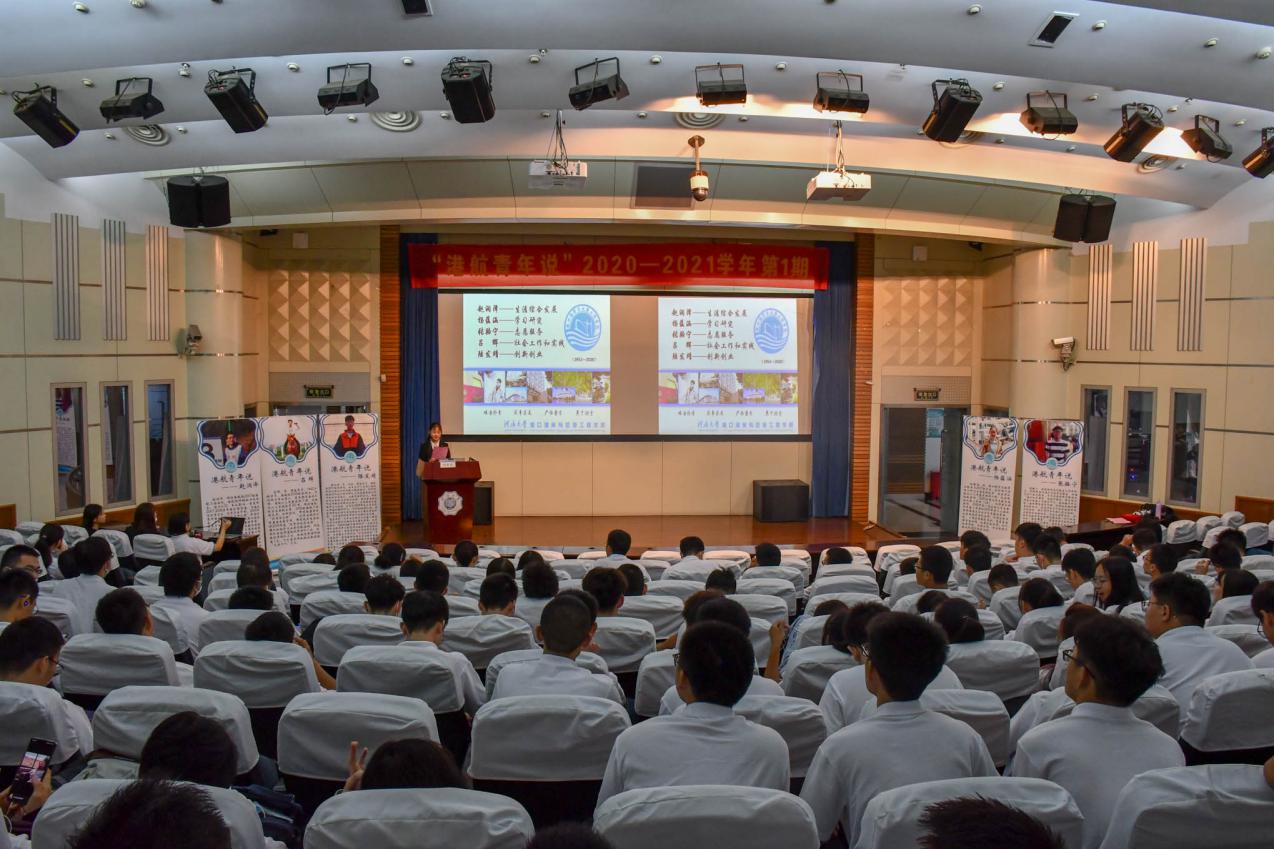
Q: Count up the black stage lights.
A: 13